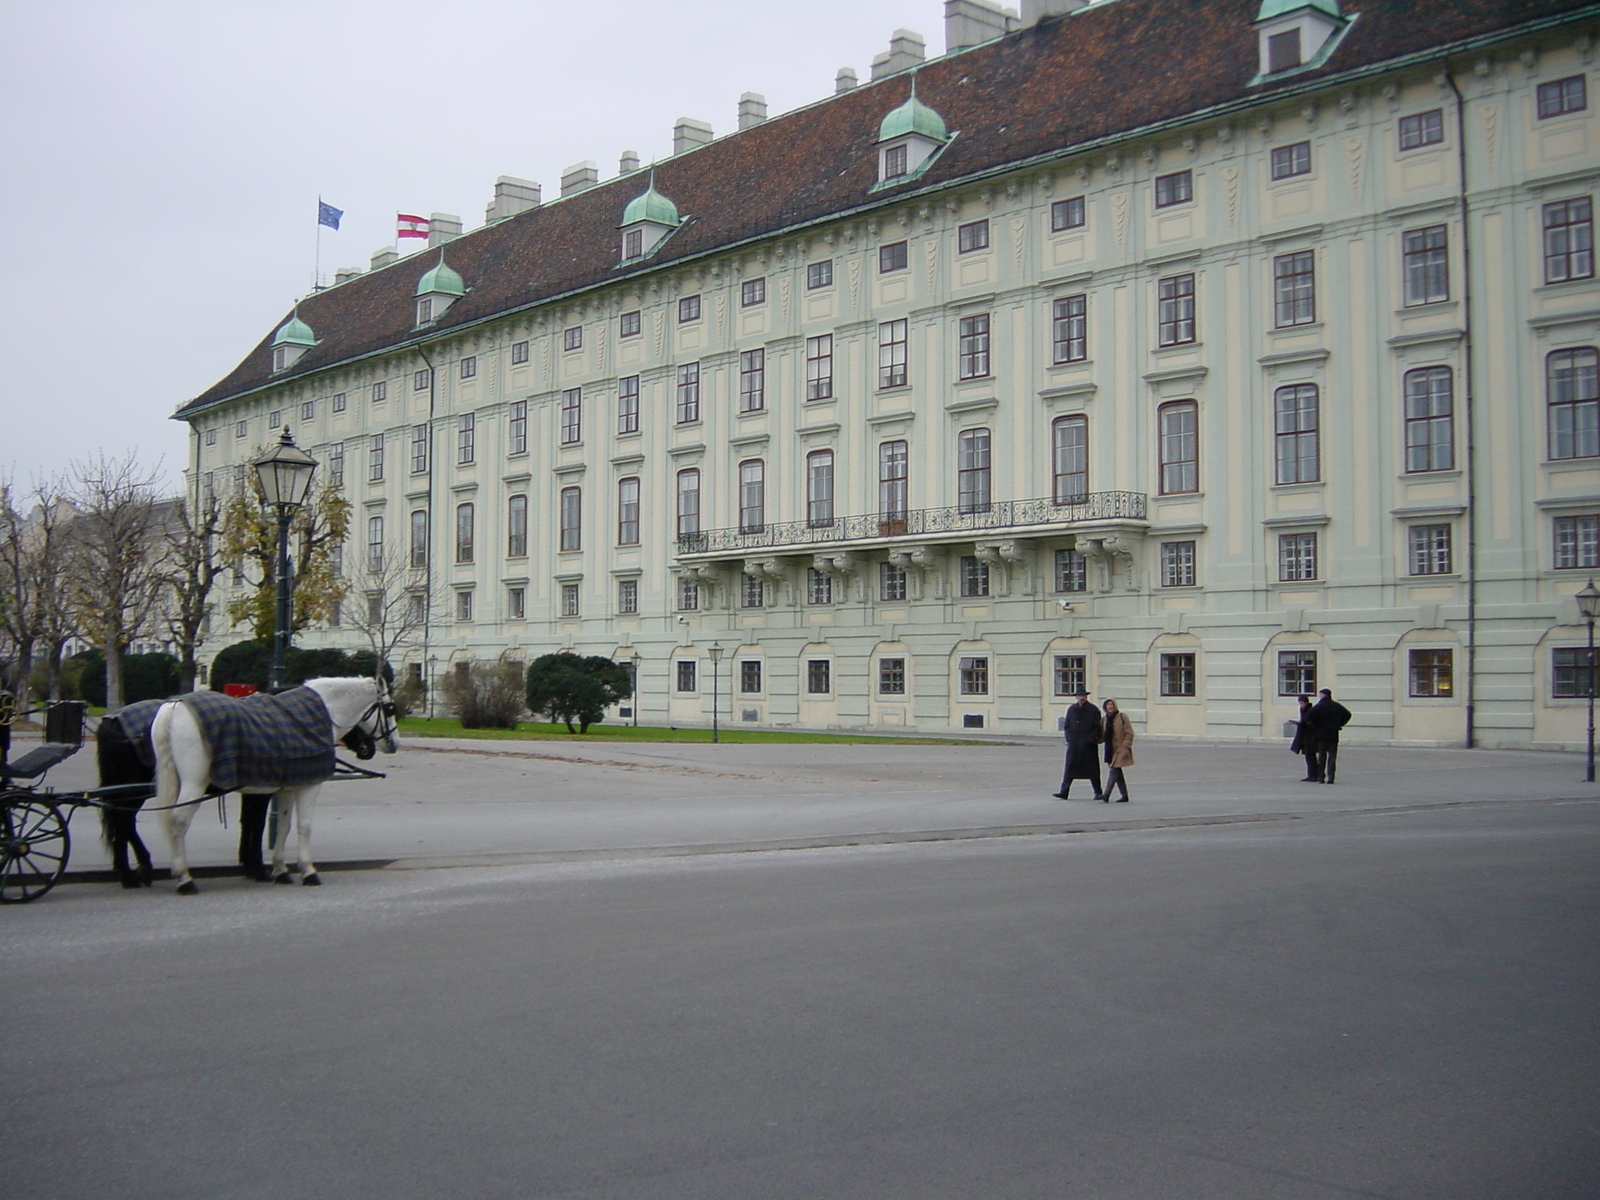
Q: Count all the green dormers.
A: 5